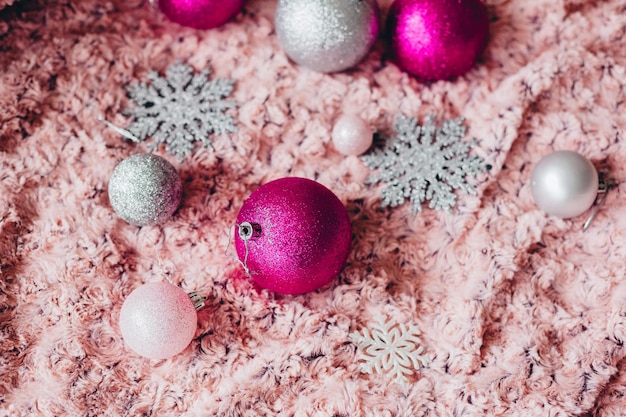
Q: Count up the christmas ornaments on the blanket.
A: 11